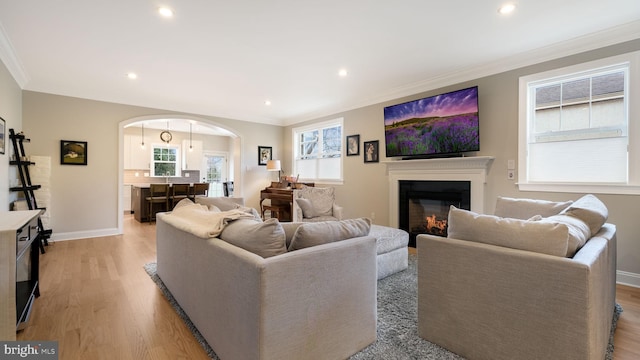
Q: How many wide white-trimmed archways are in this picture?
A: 1